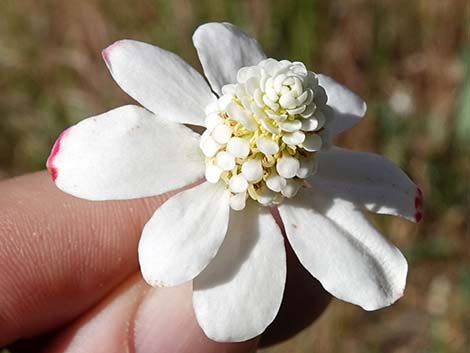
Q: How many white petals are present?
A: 8